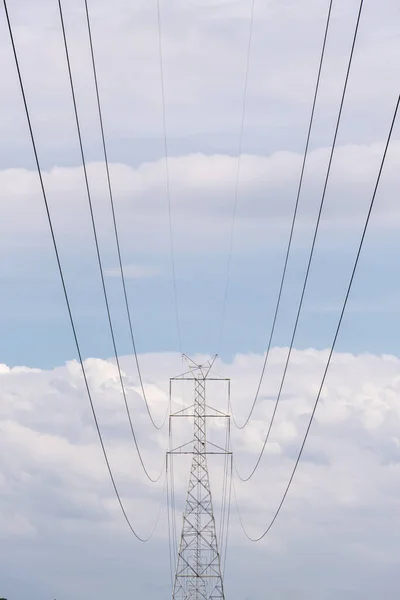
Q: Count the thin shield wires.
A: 2